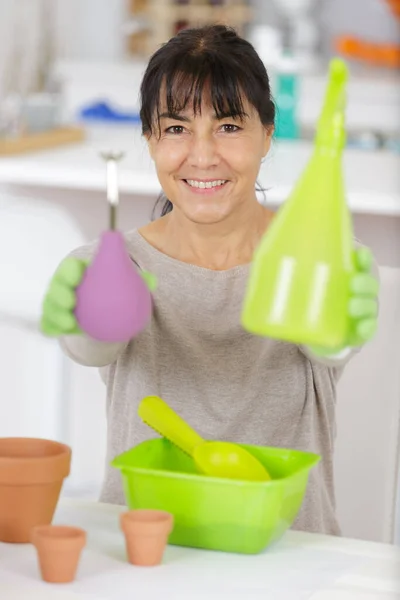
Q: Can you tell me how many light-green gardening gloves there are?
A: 2